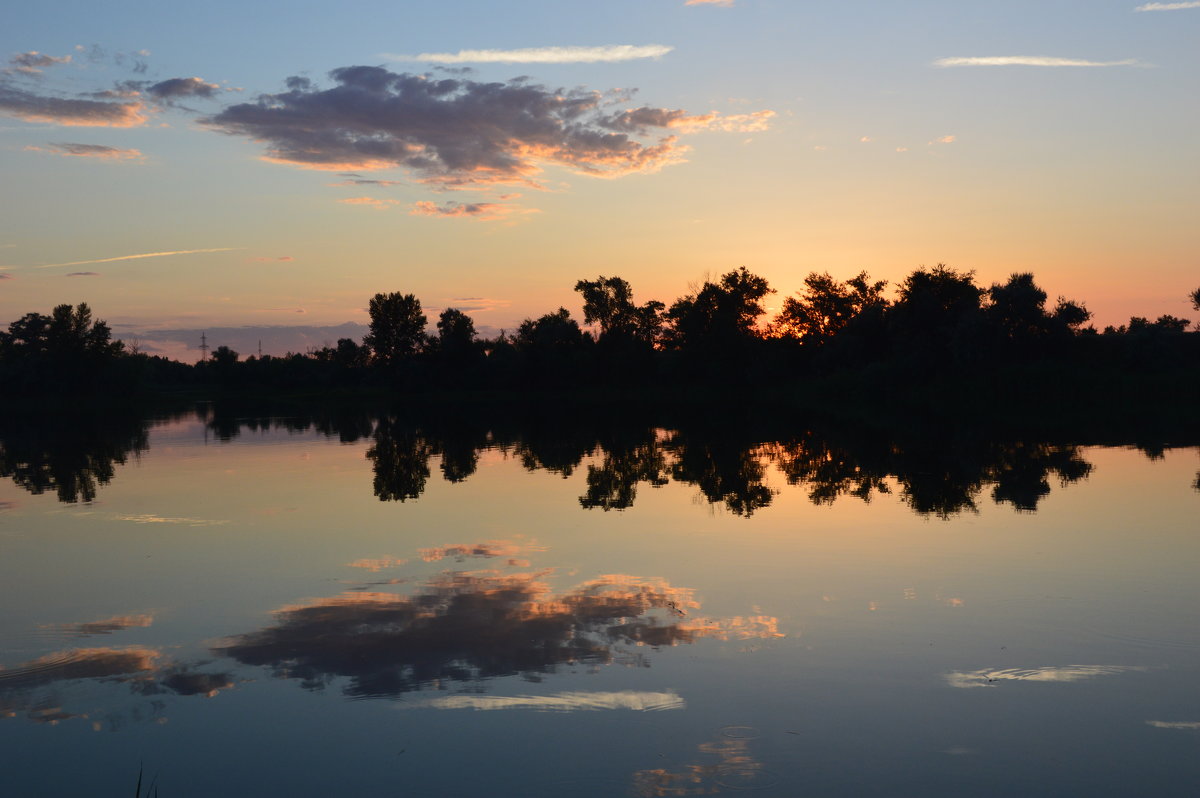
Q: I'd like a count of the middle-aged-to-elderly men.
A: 0